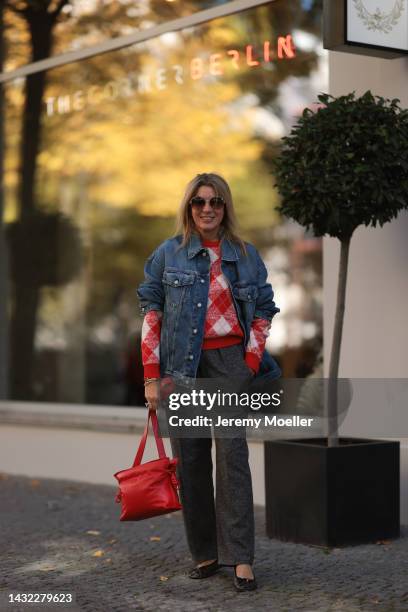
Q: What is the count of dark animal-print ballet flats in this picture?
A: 2